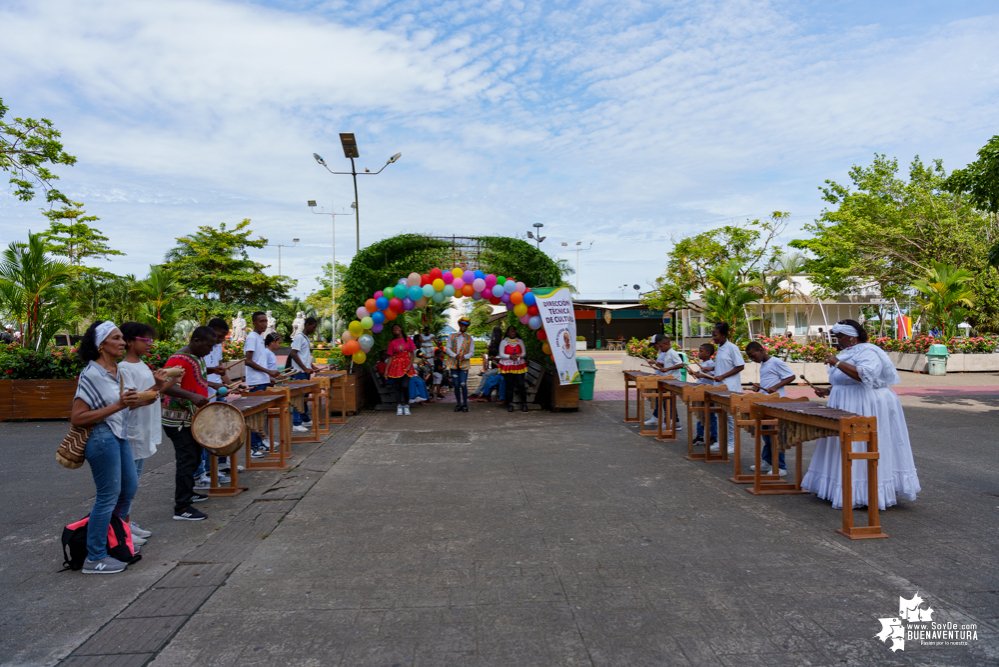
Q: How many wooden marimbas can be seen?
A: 7